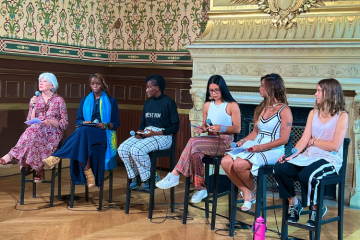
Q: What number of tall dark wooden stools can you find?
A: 6